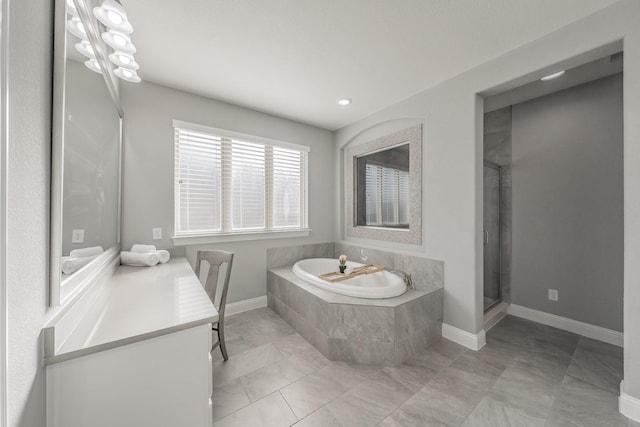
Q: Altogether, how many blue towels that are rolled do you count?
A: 0